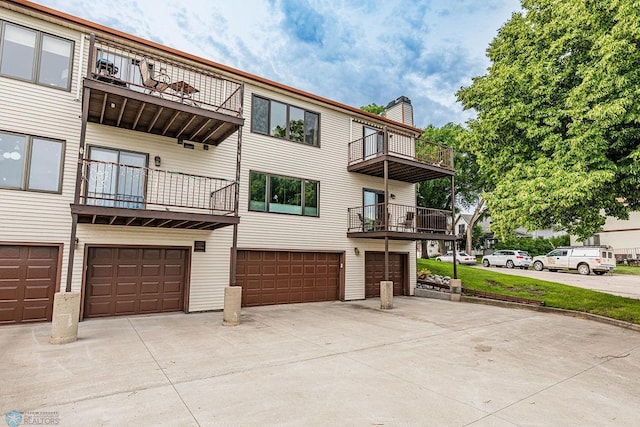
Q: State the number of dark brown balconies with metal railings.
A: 4